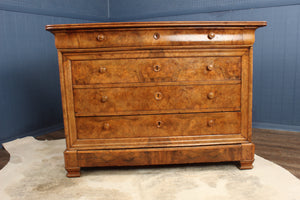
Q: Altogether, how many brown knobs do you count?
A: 8